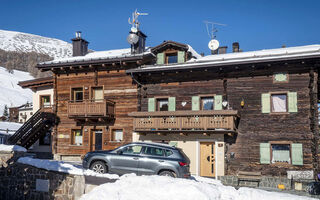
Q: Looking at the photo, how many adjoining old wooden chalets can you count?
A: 2